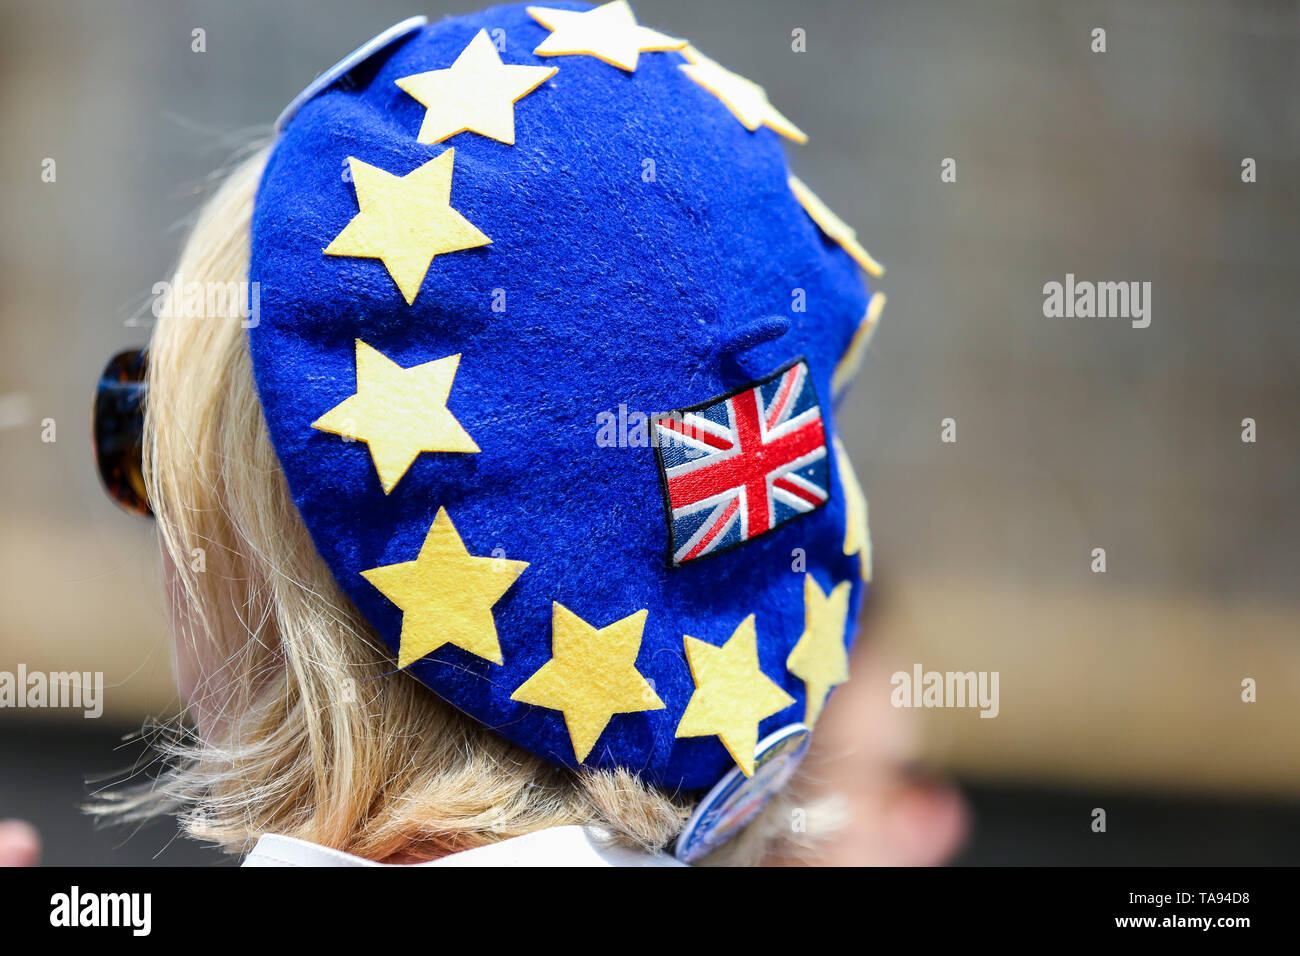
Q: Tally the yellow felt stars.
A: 12